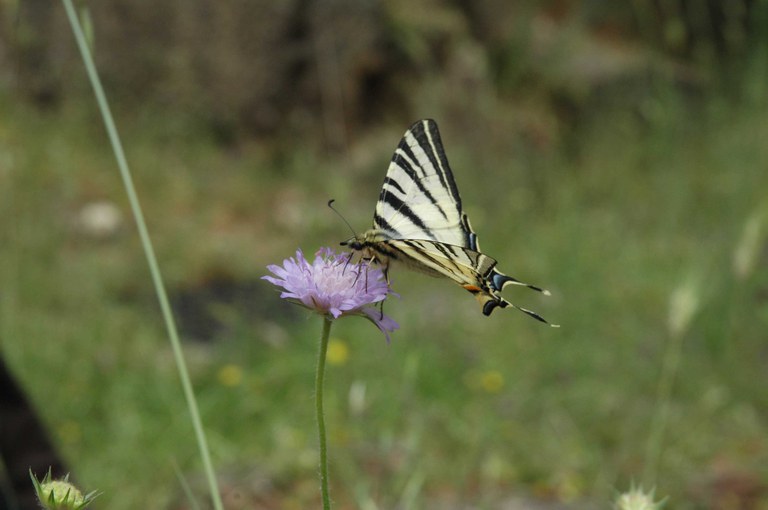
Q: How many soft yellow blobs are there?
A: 3